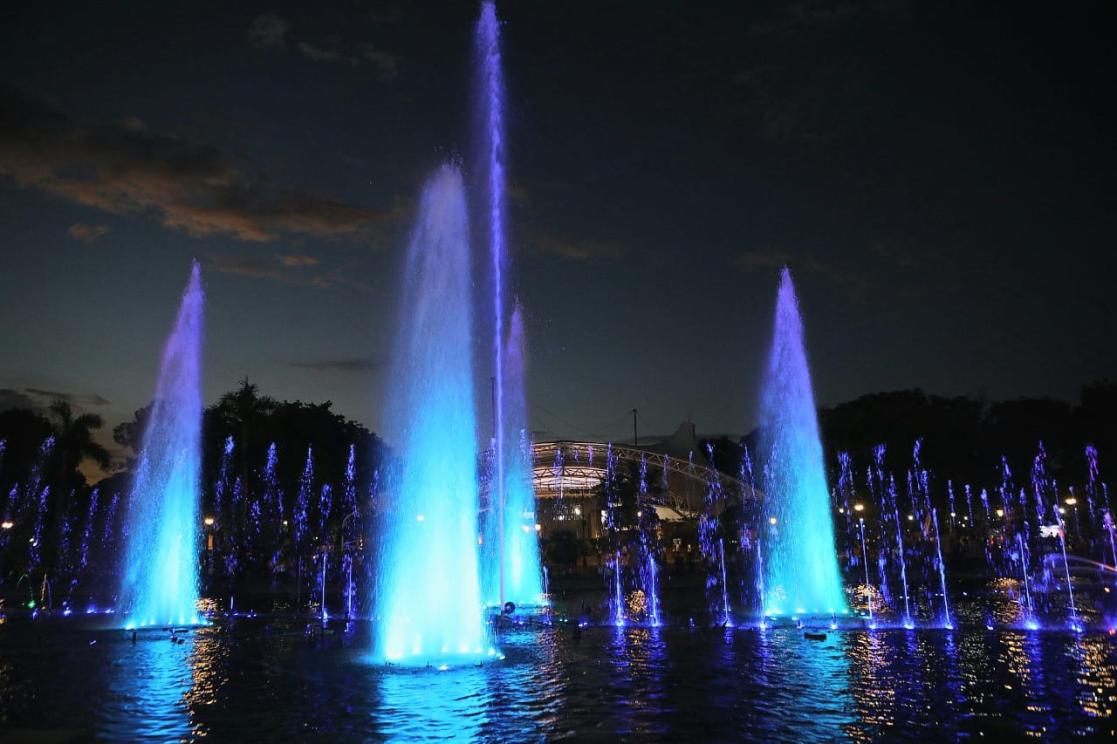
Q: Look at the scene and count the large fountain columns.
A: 5